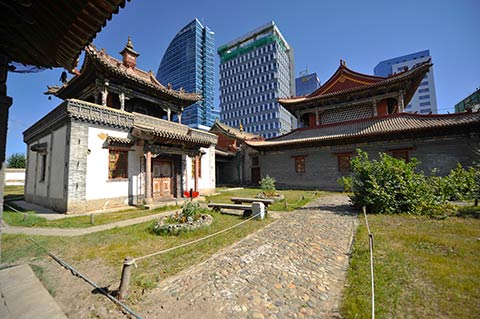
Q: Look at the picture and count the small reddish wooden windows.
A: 5